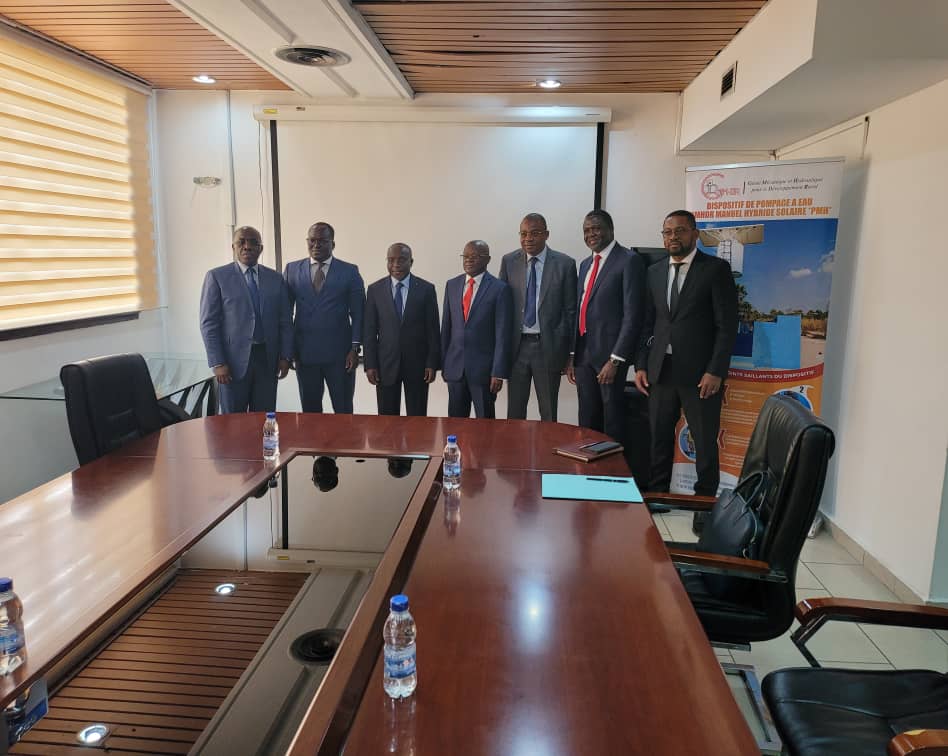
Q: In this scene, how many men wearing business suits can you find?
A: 7